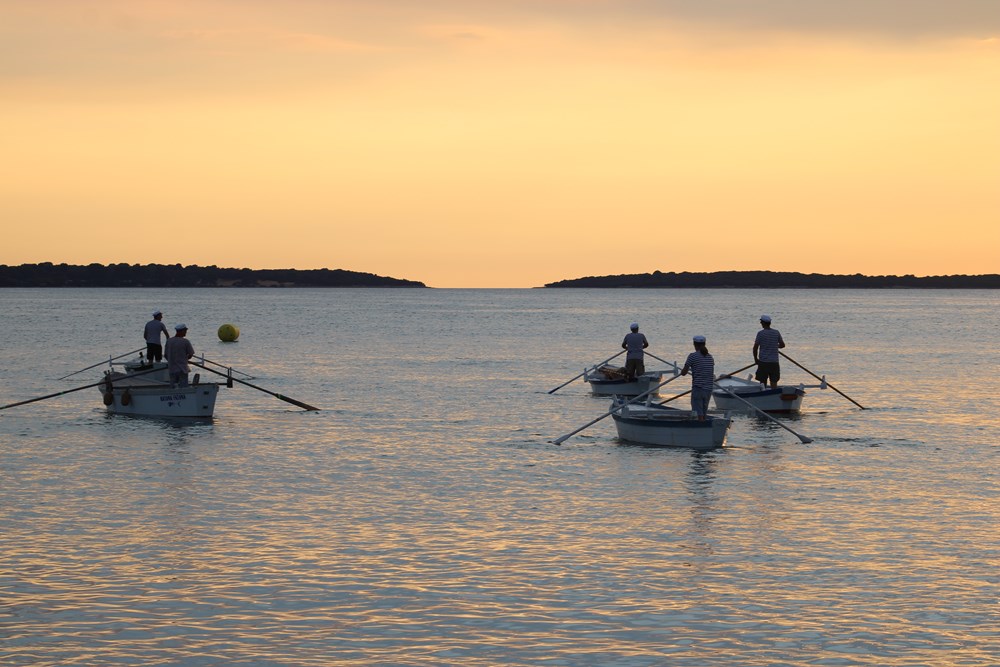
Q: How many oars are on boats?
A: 10